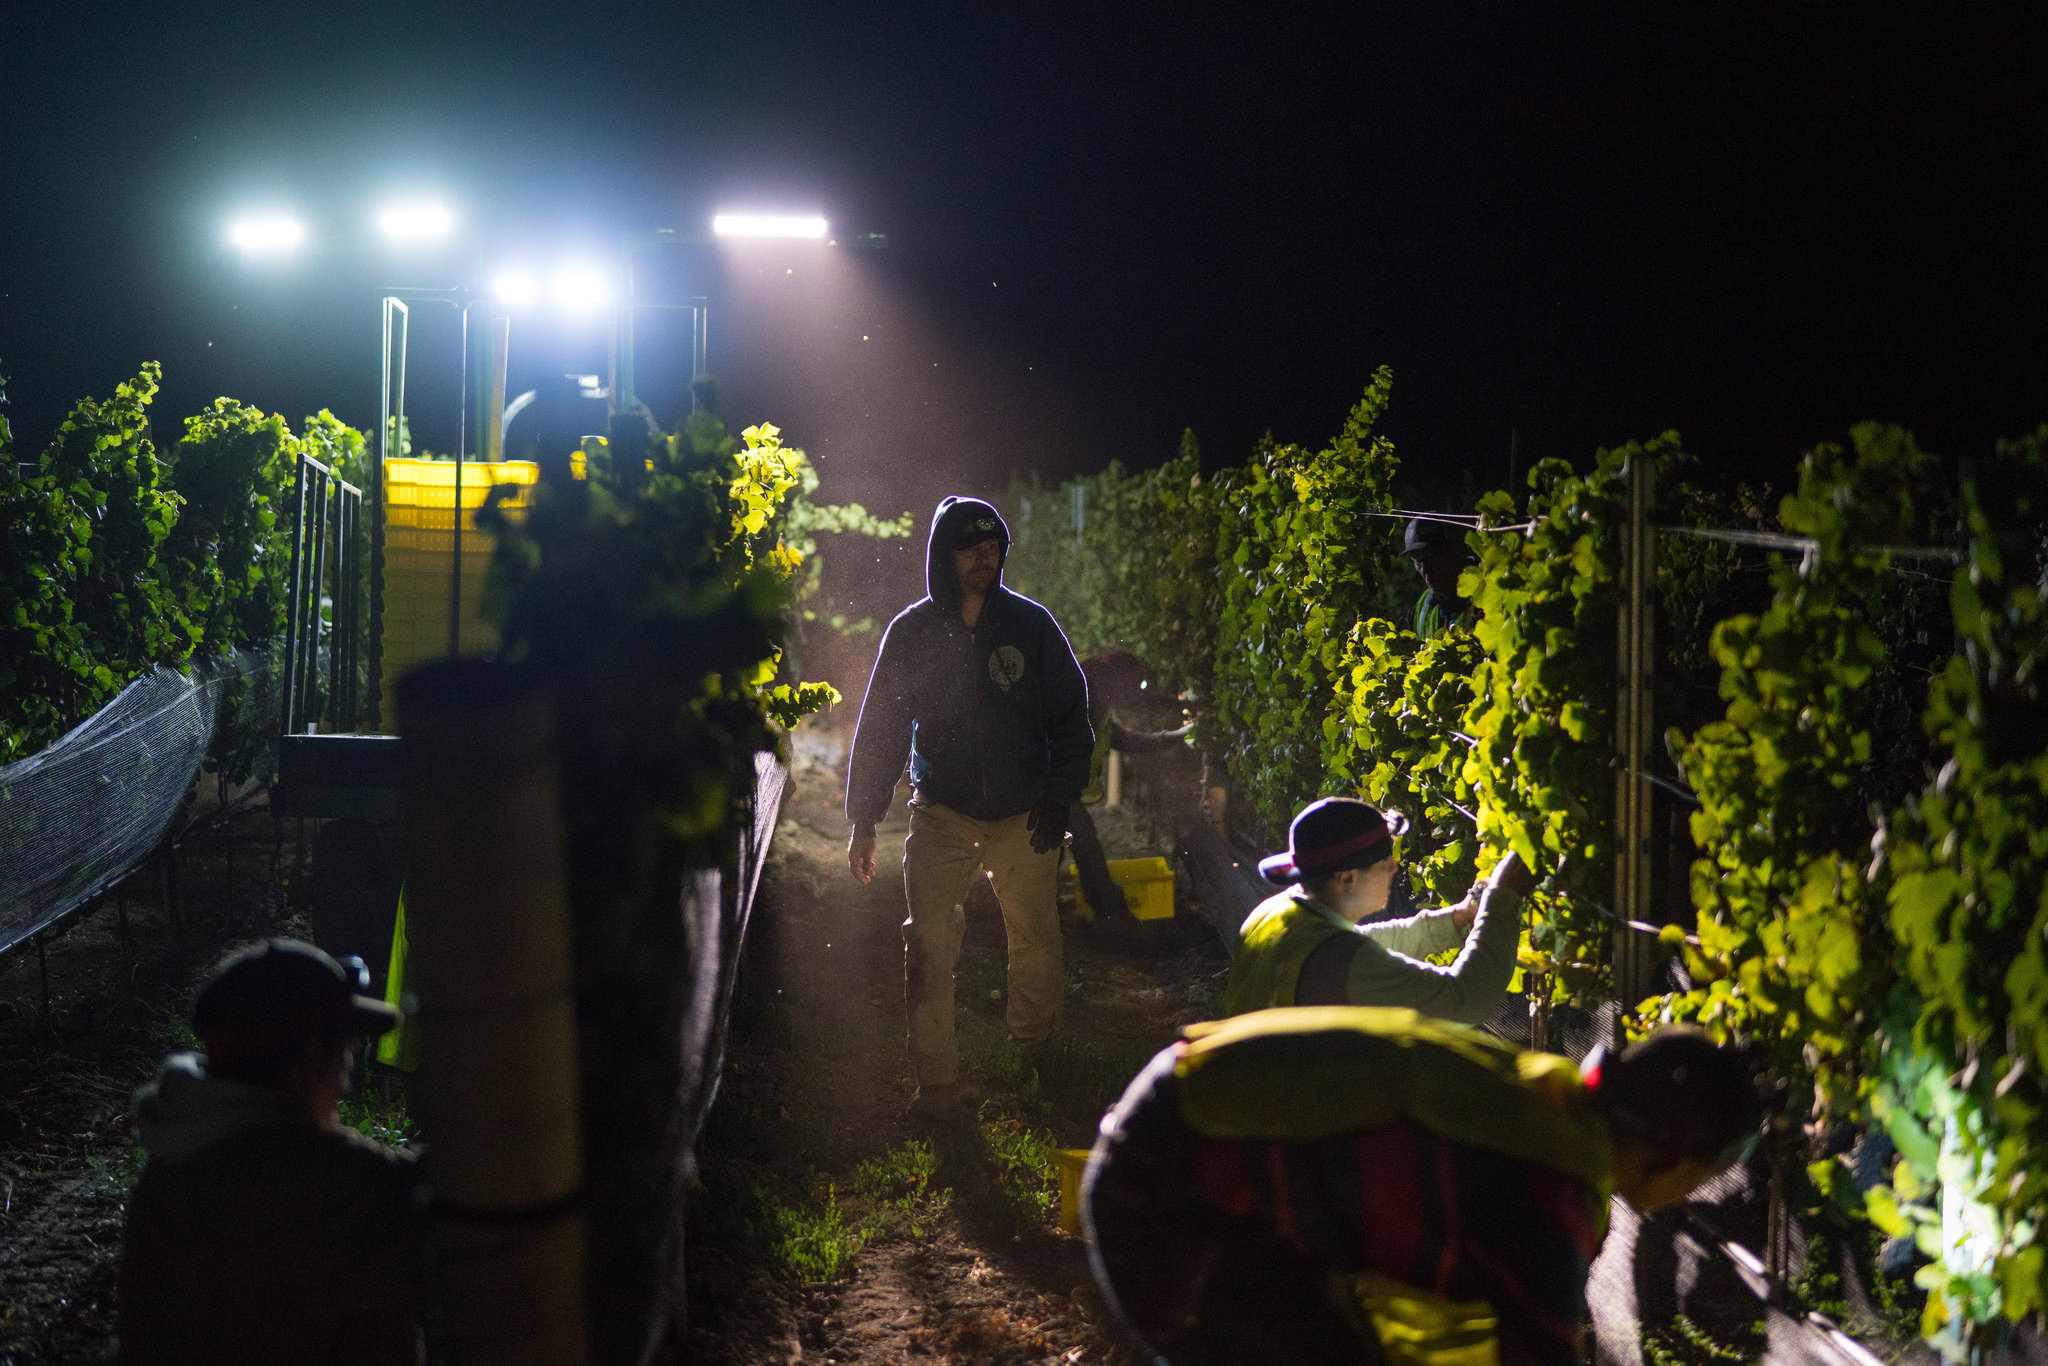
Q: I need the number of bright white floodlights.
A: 5